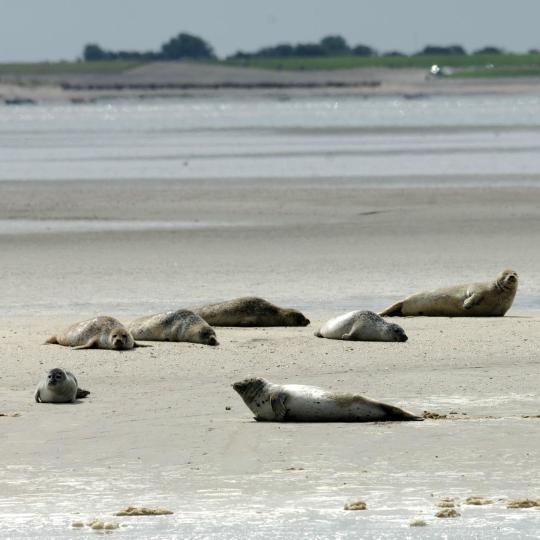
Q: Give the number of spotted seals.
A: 7